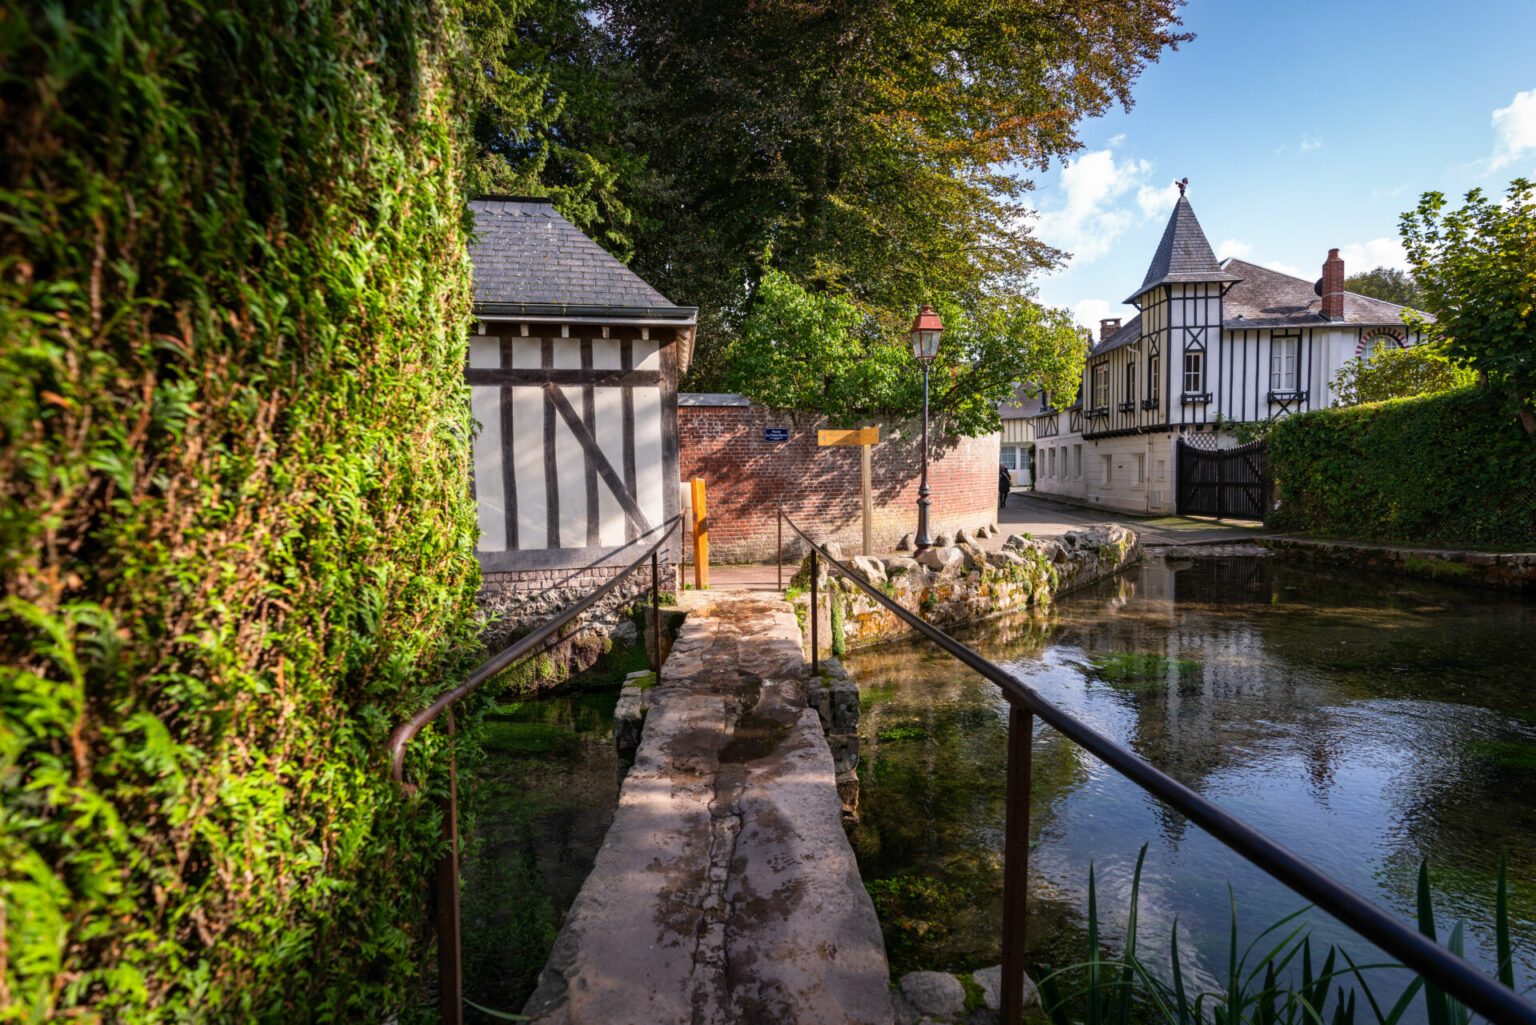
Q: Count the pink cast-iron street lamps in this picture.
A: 0